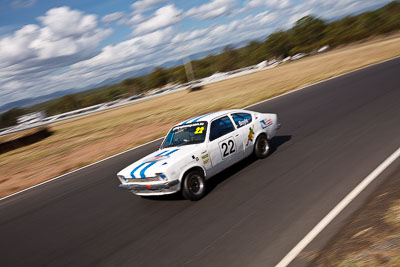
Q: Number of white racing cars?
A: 1